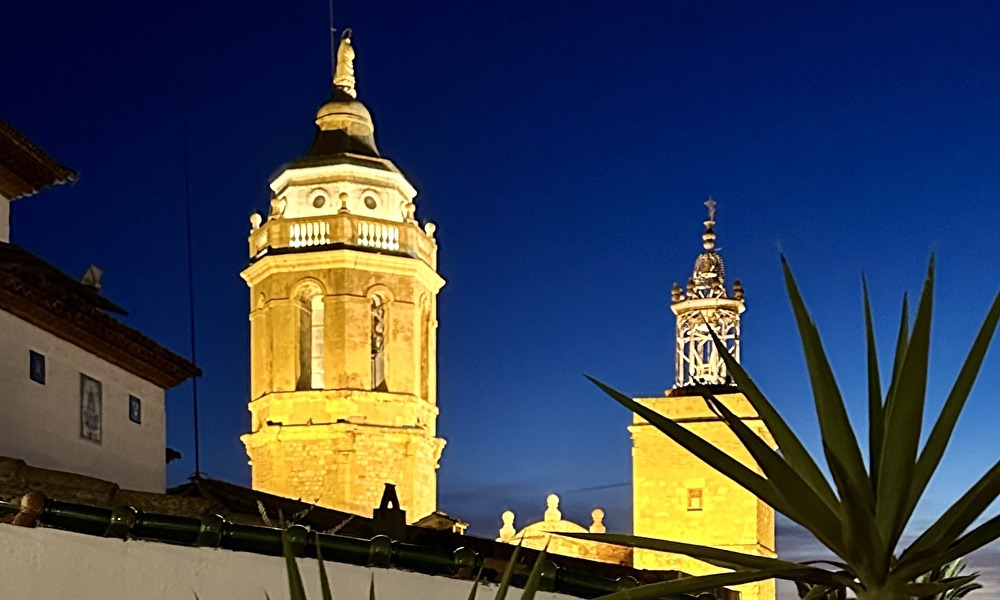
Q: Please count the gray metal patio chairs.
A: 0